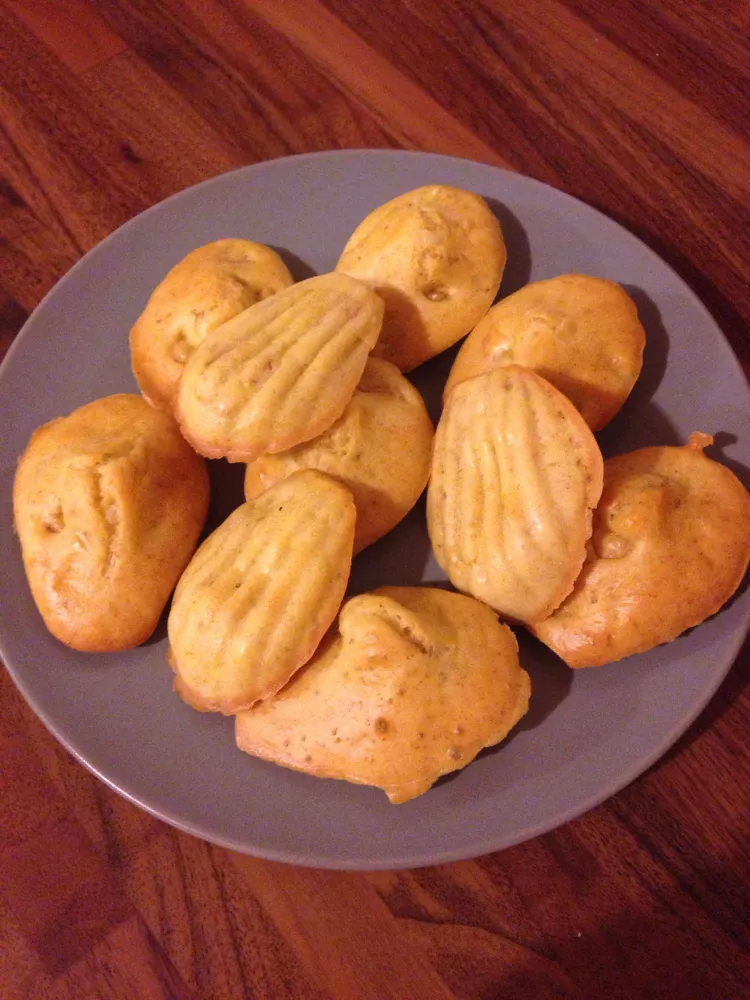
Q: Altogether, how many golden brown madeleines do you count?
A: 10